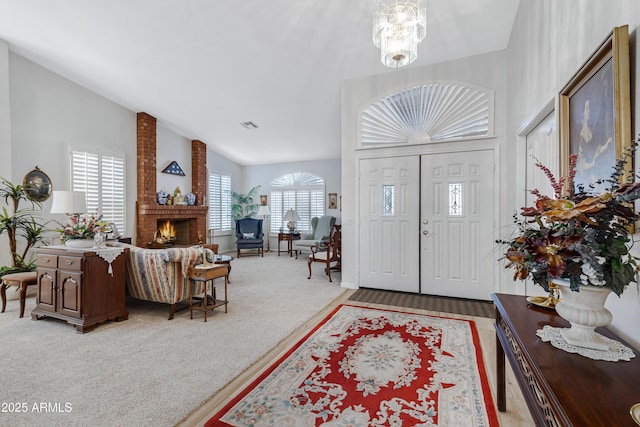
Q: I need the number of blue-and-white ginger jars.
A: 2